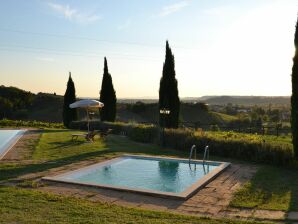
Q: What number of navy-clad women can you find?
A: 0